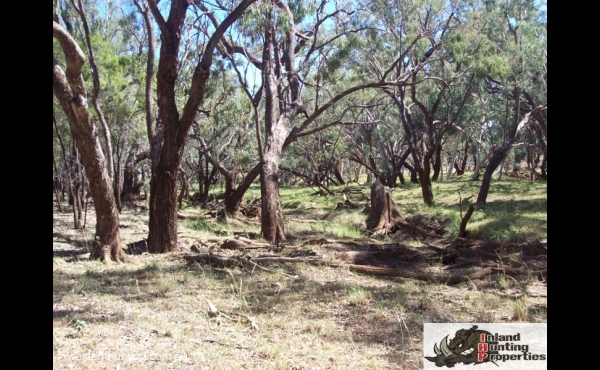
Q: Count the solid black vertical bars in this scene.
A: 2